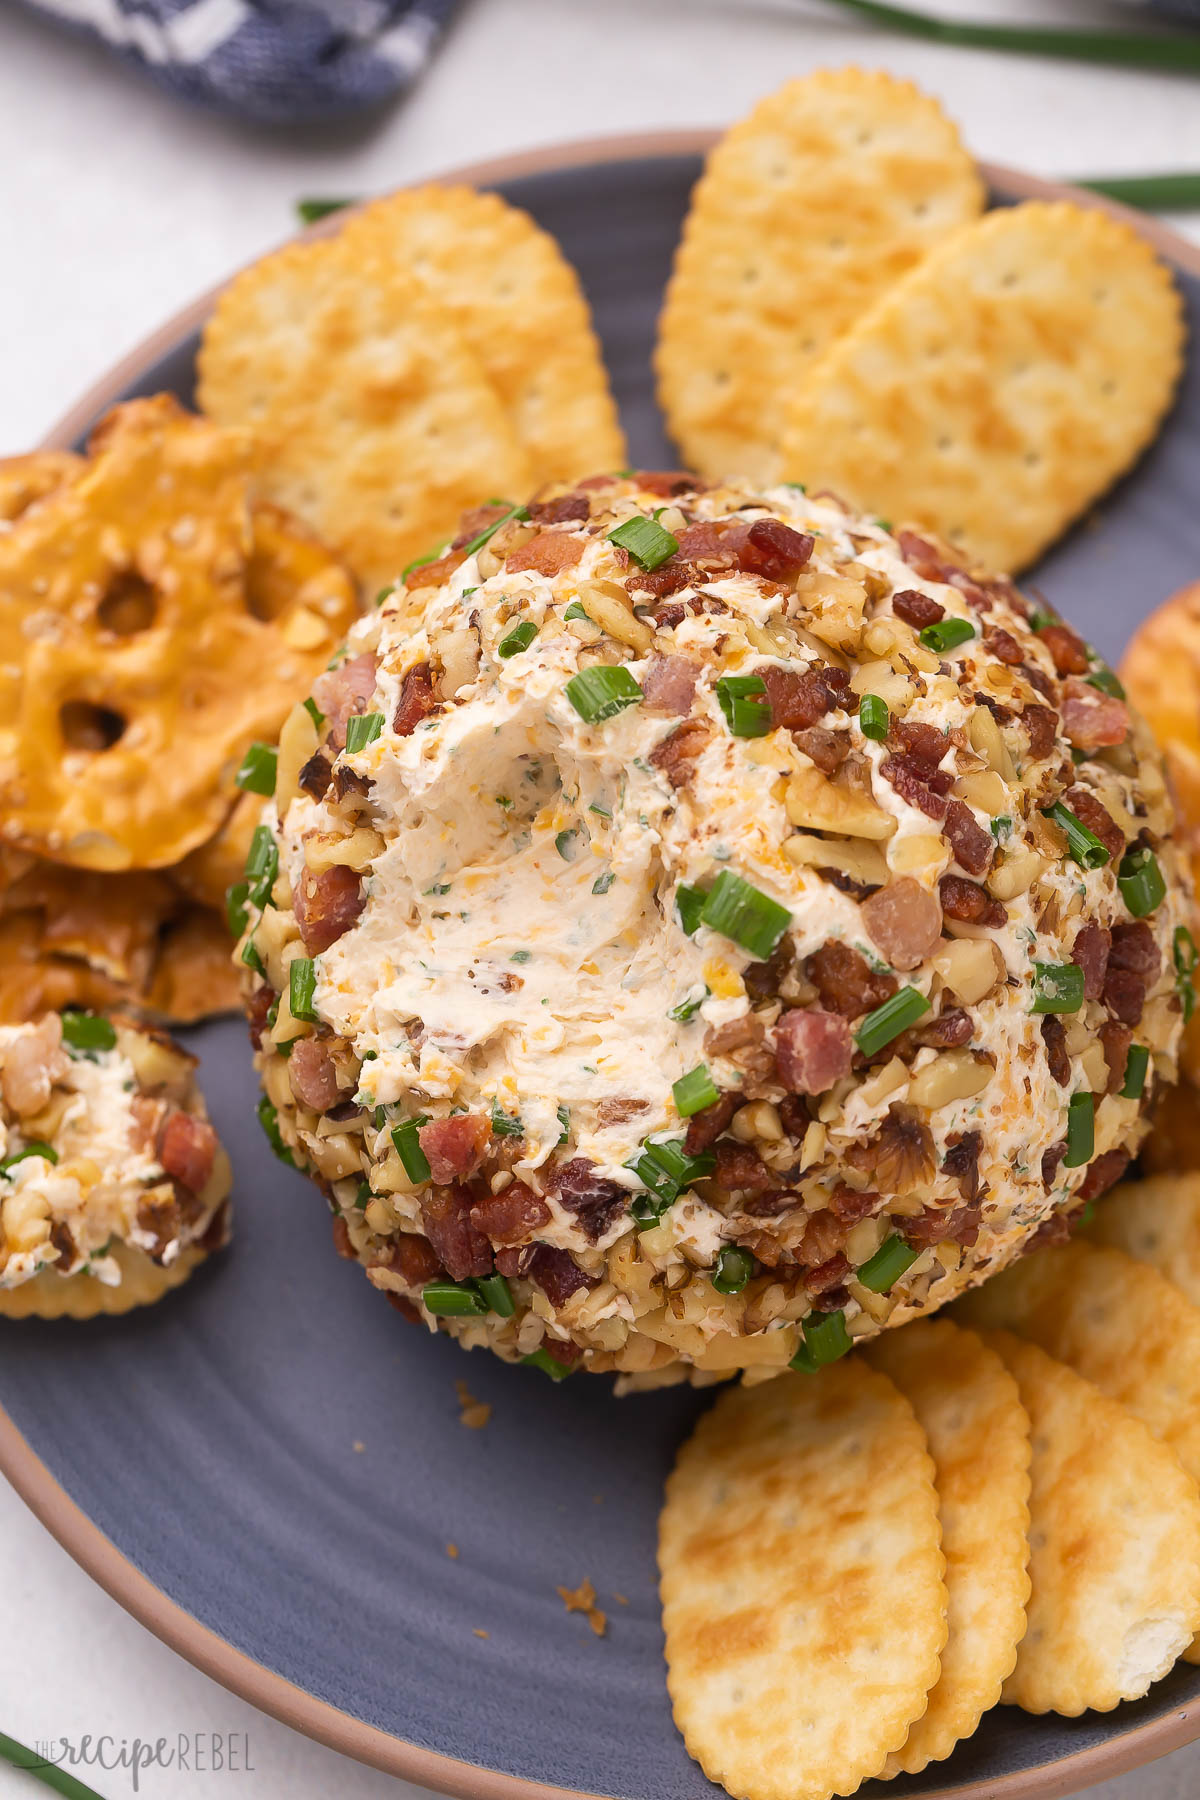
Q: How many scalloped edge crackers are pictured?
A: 10